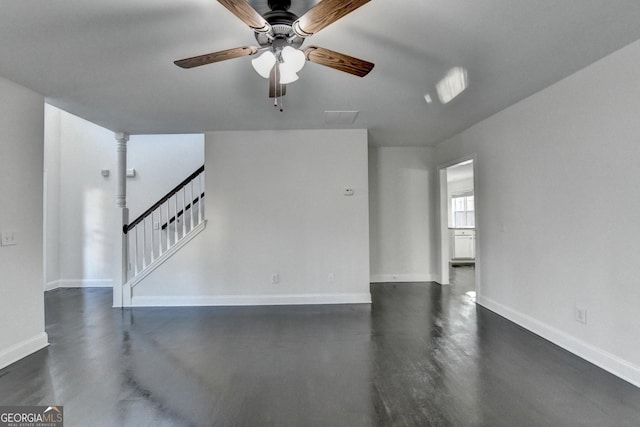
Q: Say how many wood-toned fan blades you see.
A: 5